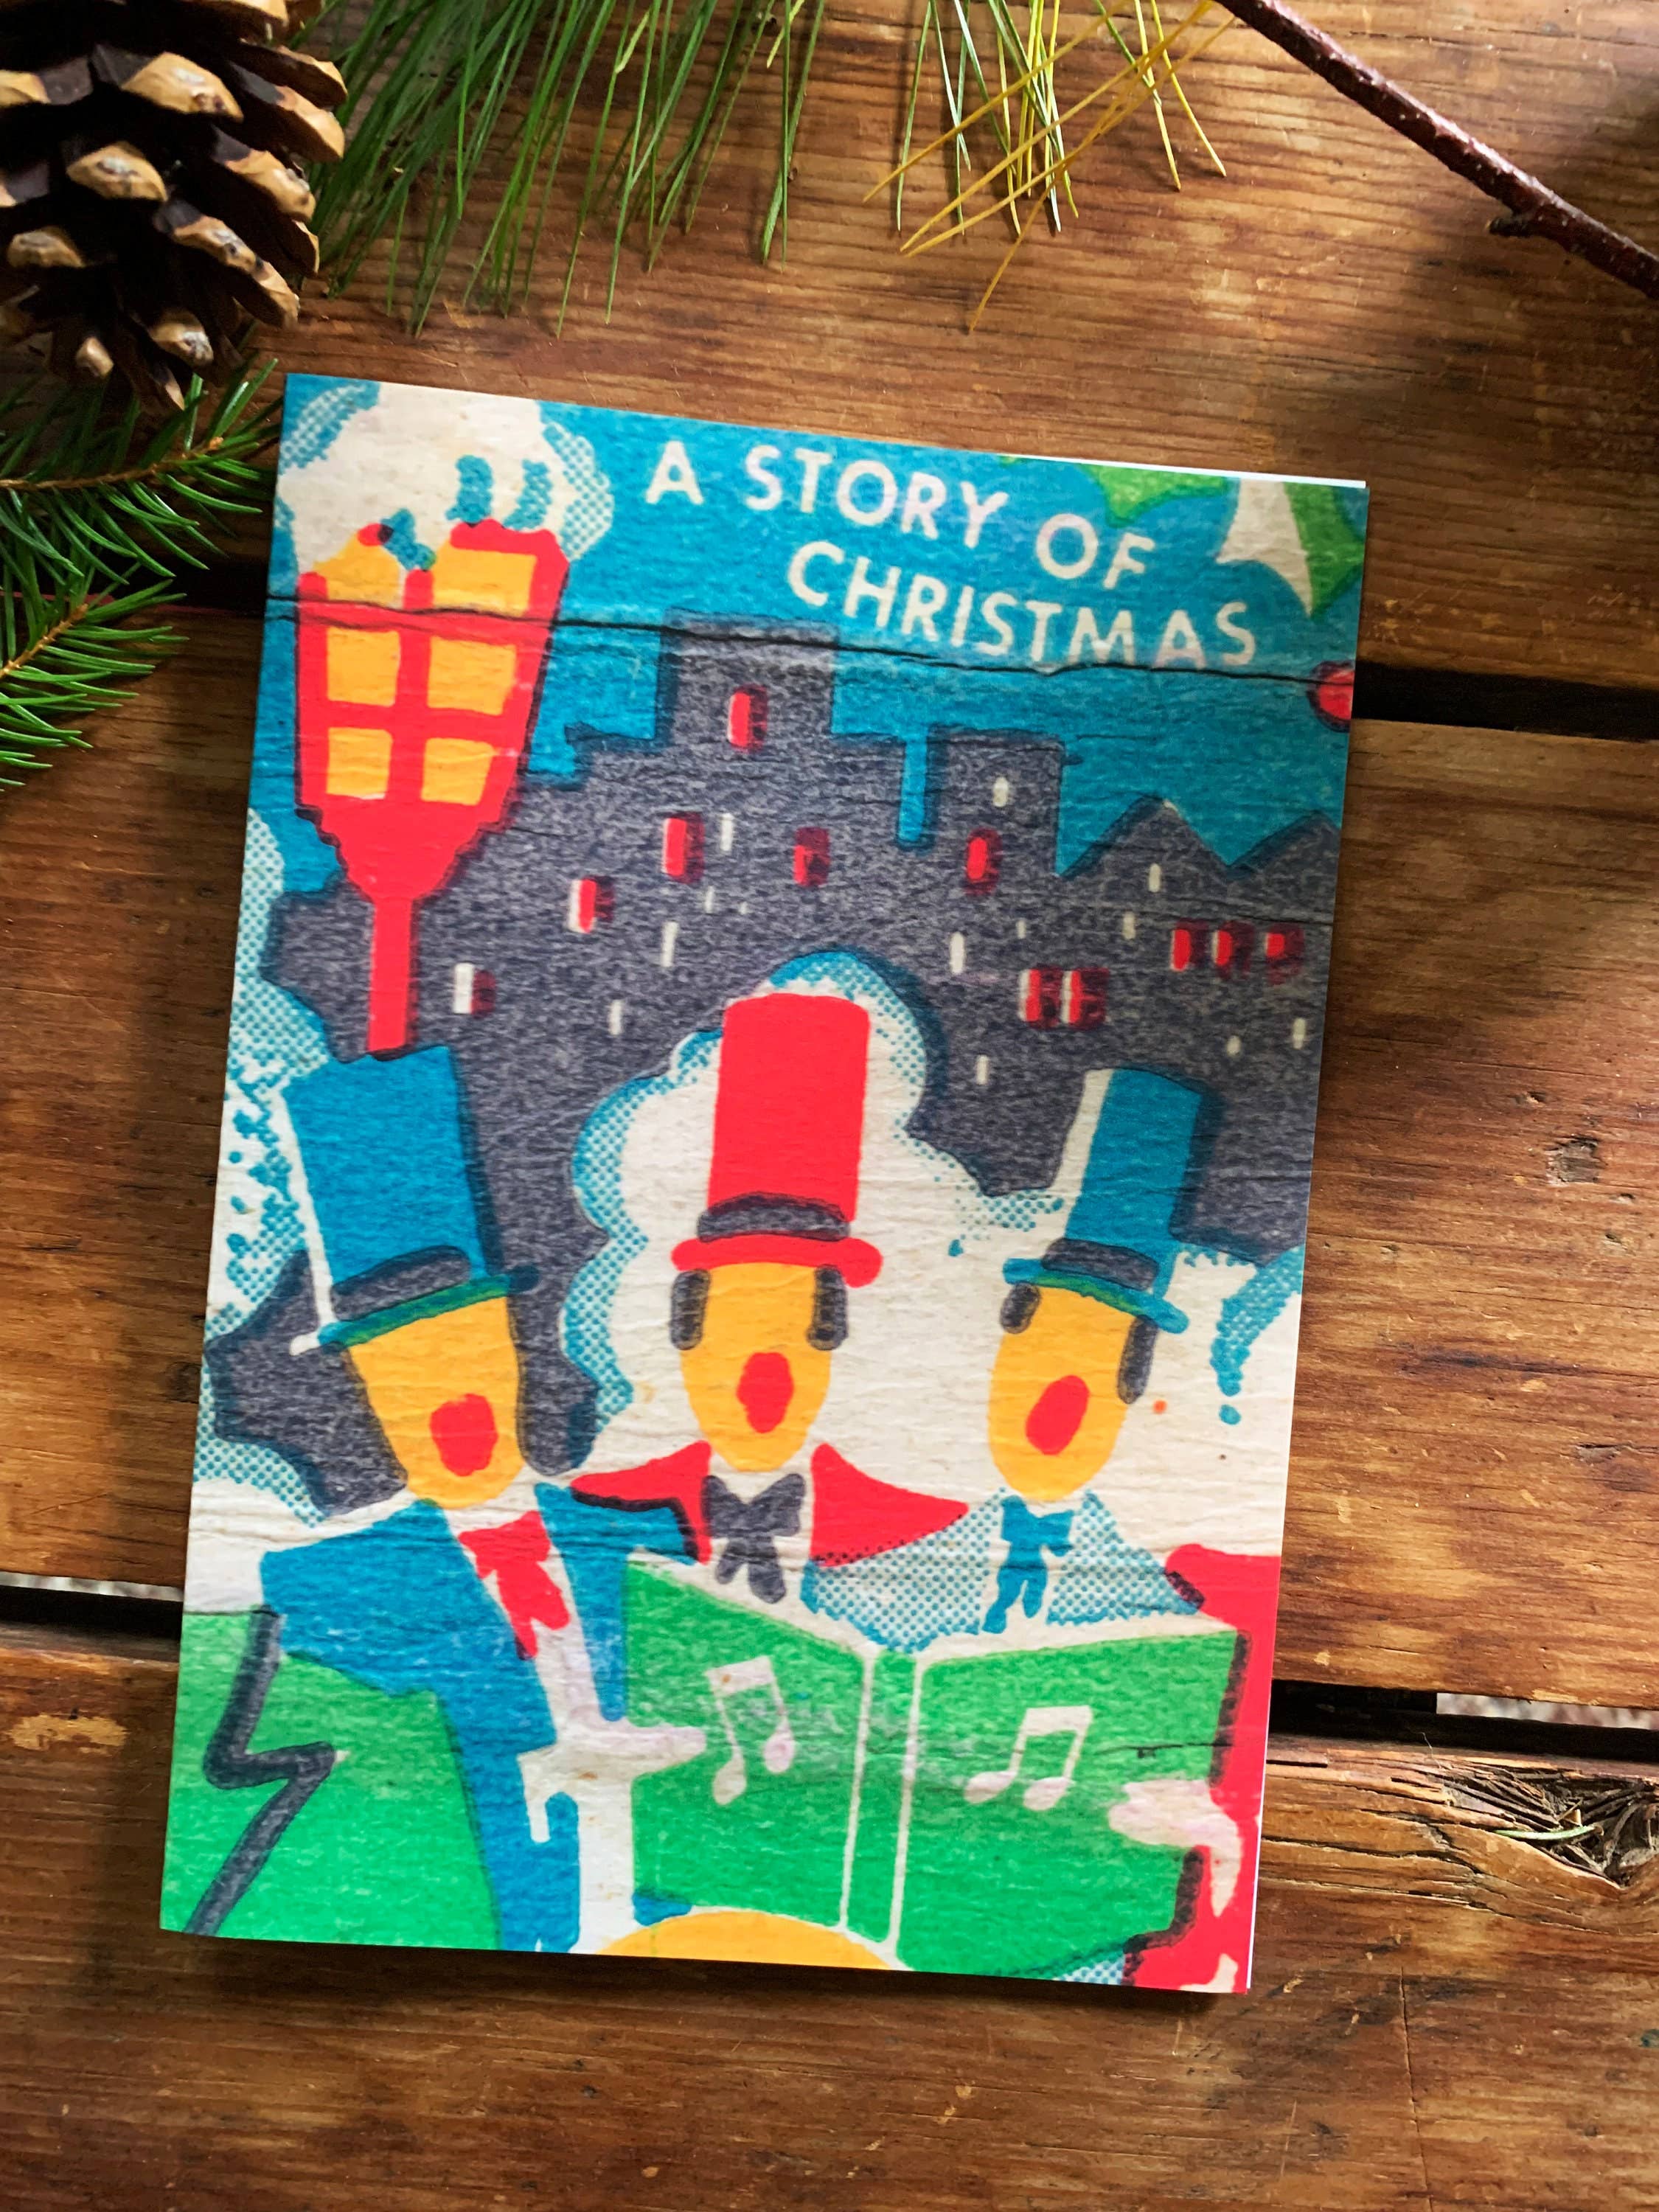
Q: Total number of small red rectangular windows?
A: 11